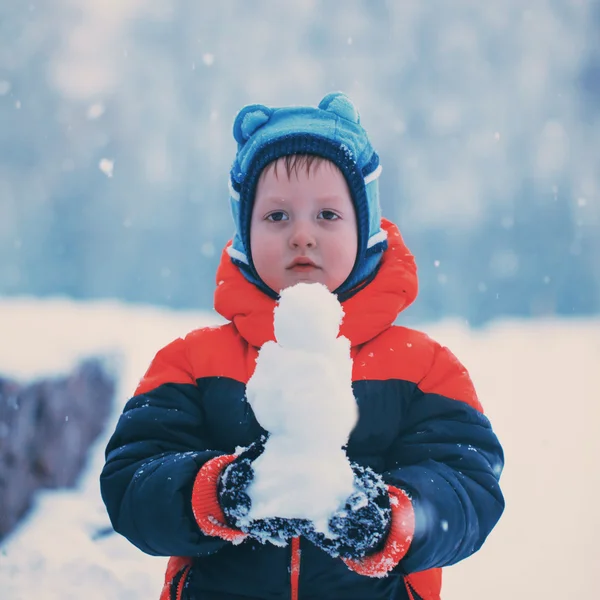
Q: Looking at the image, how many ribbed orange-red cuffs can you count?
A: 2